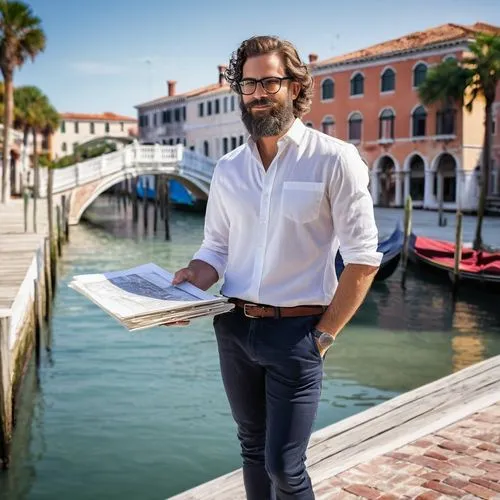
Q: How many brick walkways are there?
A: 1